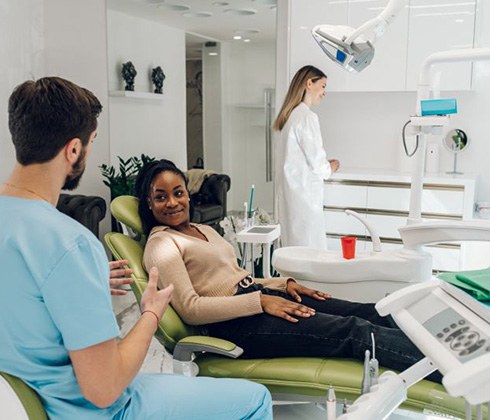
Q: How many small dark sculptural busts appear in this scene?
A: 2